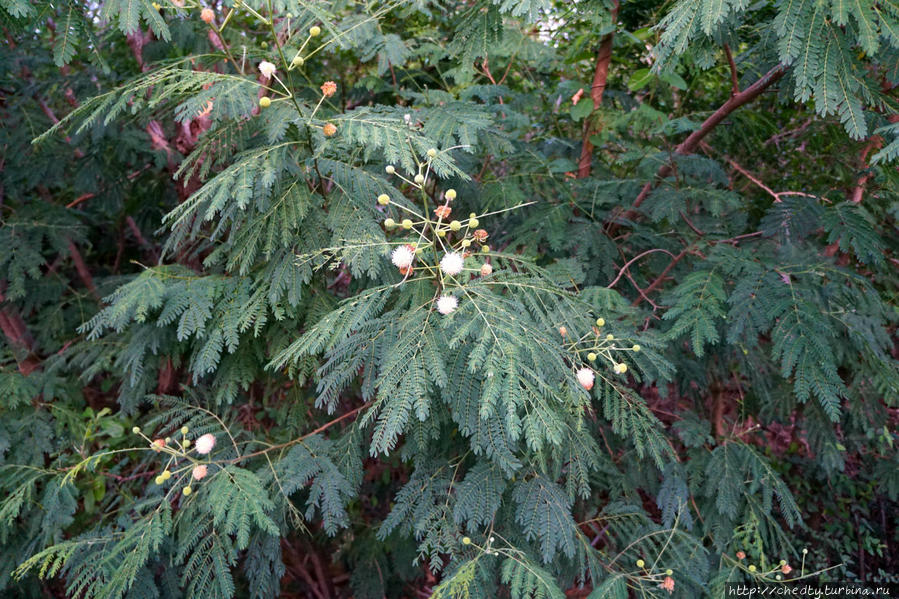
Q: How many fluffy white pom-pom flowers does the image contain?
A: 6